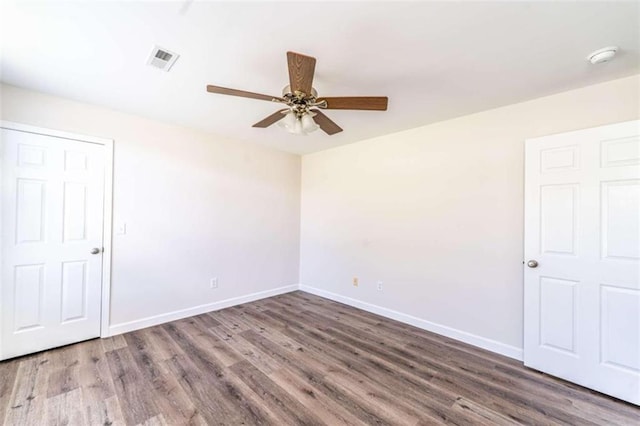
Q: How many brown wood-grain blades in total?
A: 5